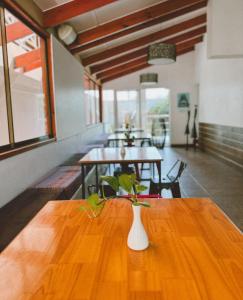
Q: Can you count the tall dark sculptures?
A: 2